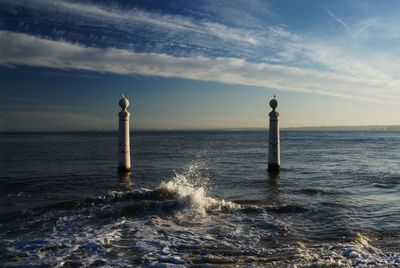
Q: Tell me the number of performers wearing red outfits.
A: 0